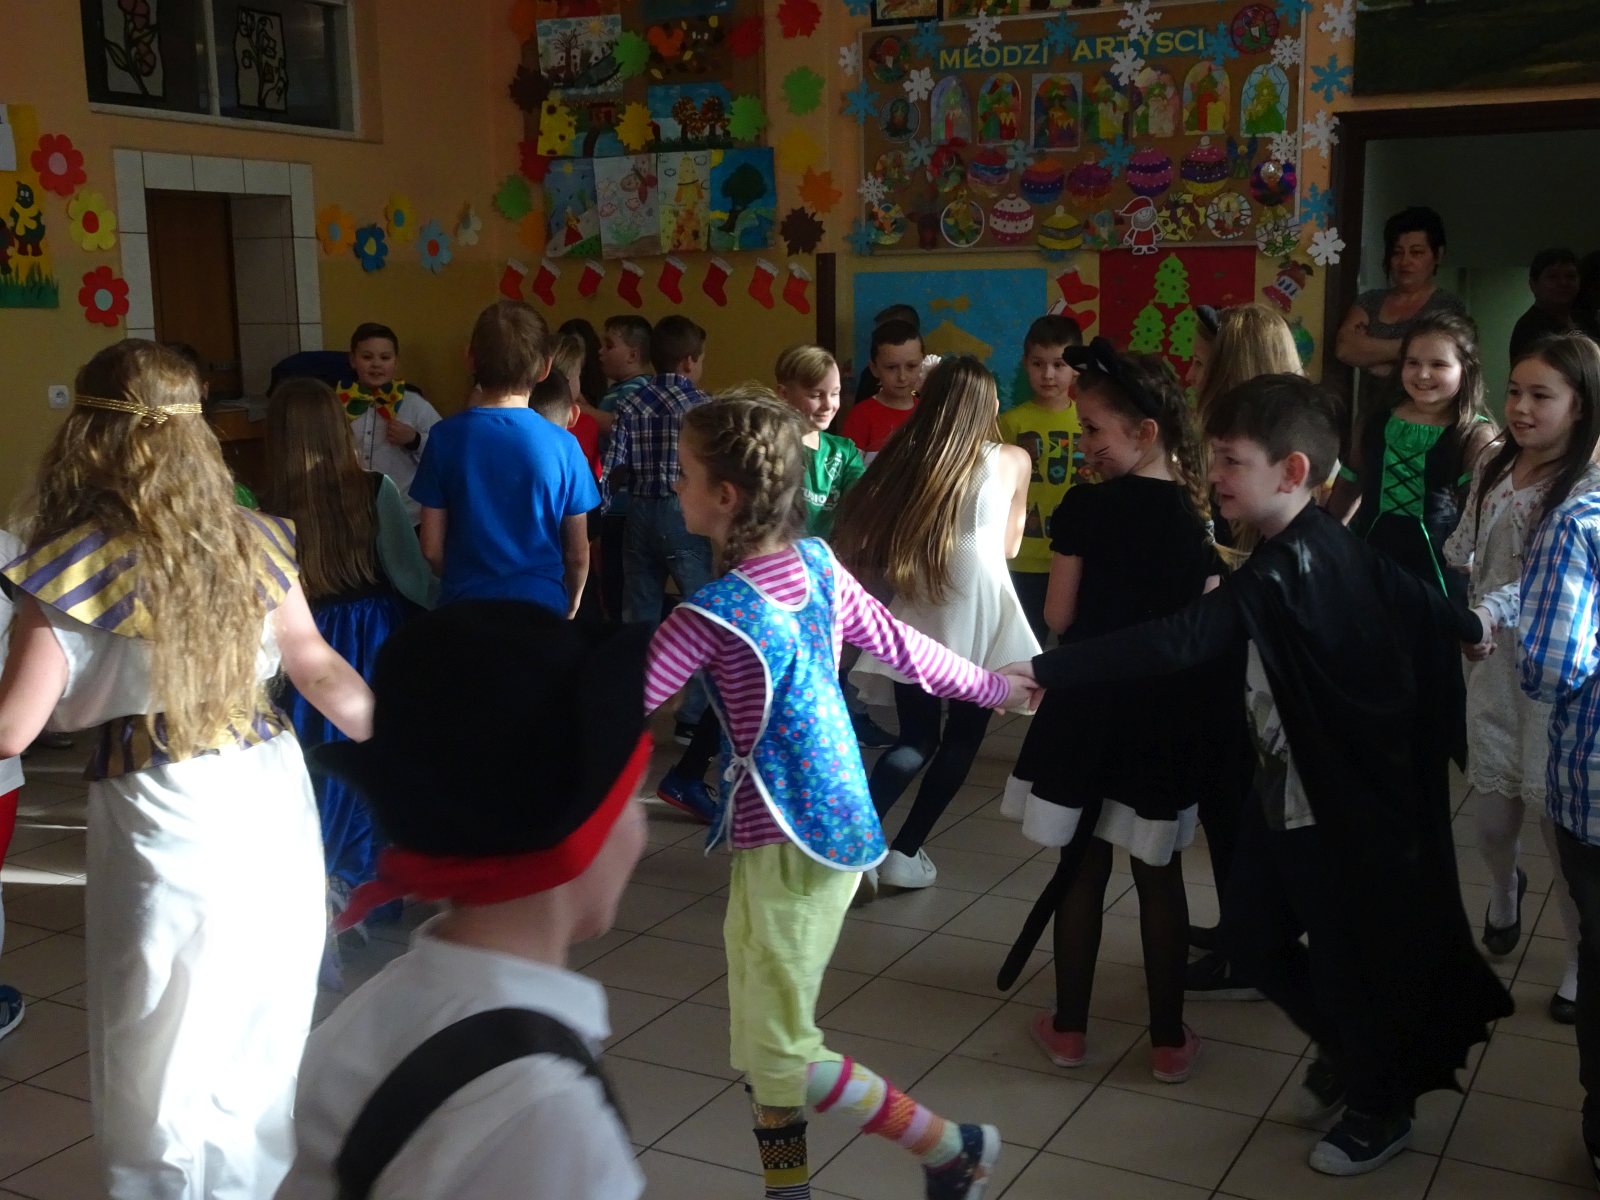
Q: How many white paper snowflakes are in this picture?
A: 11